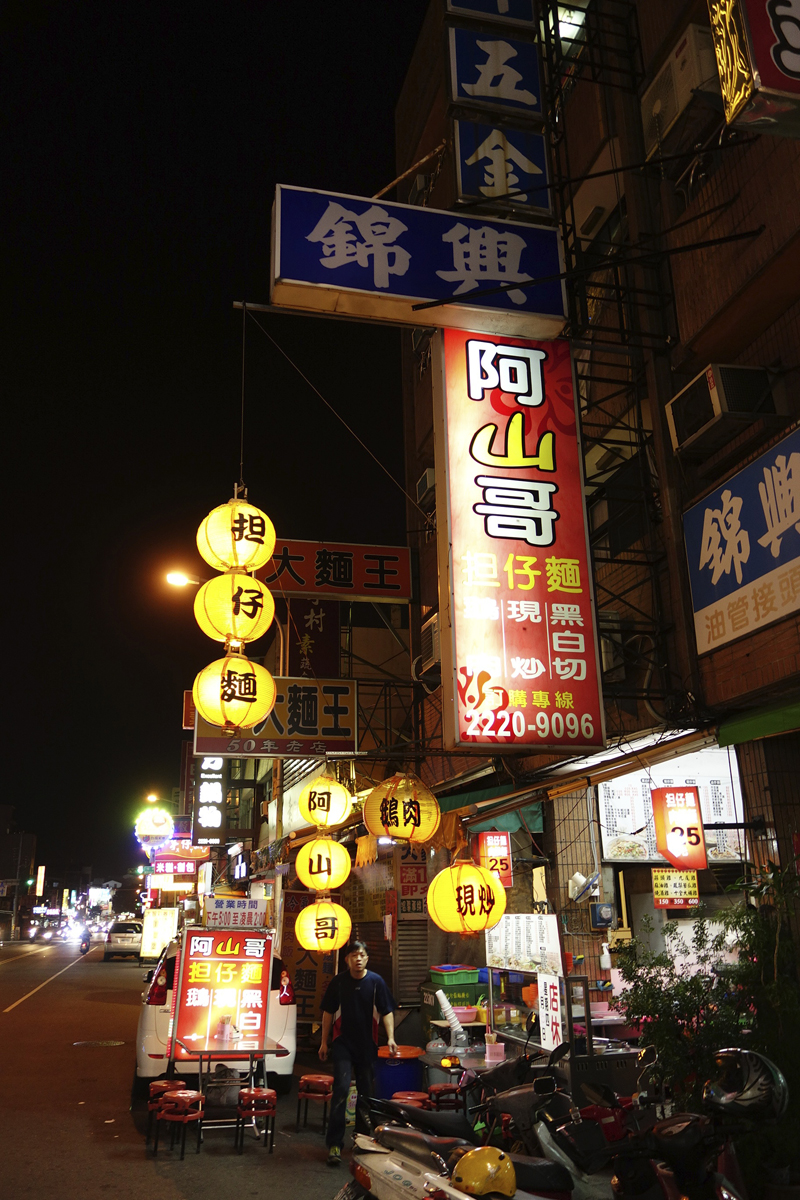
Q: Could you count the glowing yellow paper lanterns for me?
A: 8